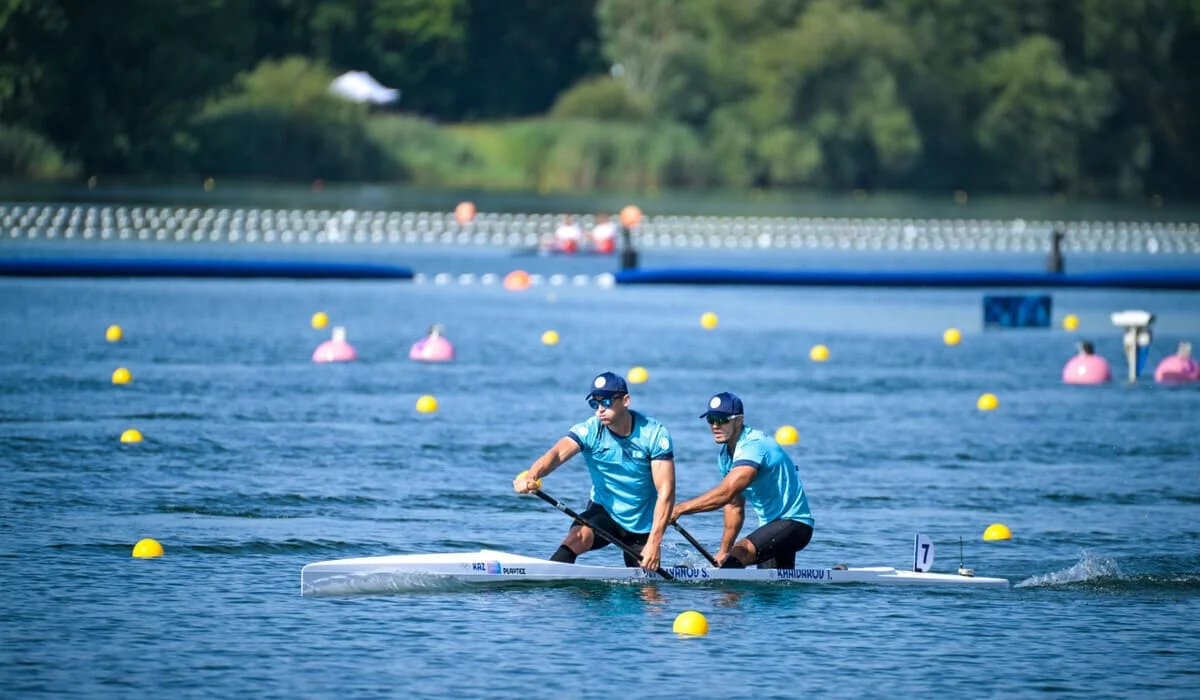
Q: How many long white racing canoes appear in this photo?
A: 1